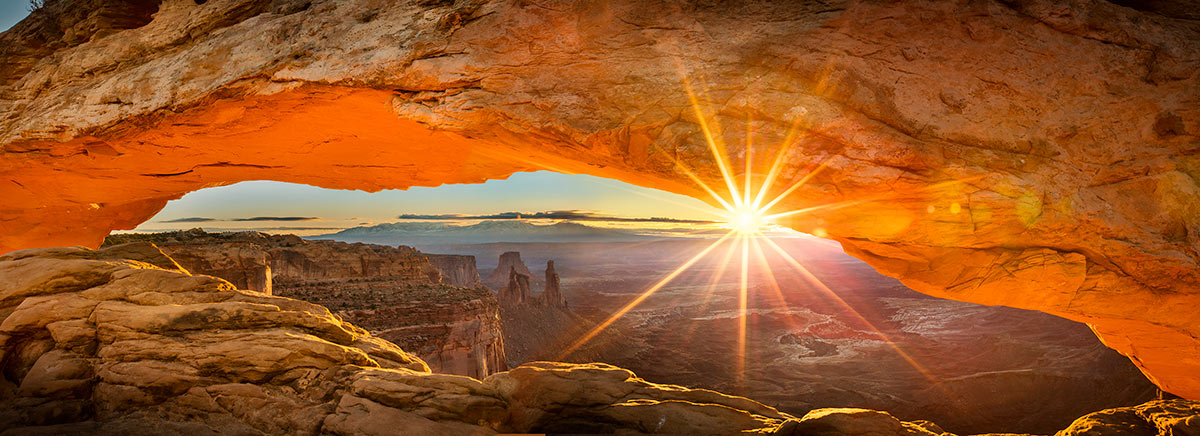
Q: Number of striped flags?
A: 0